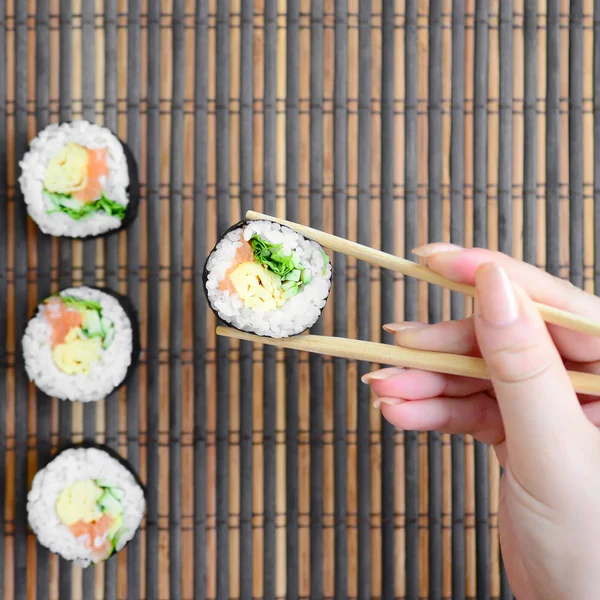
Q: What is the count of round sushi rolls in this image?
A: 4